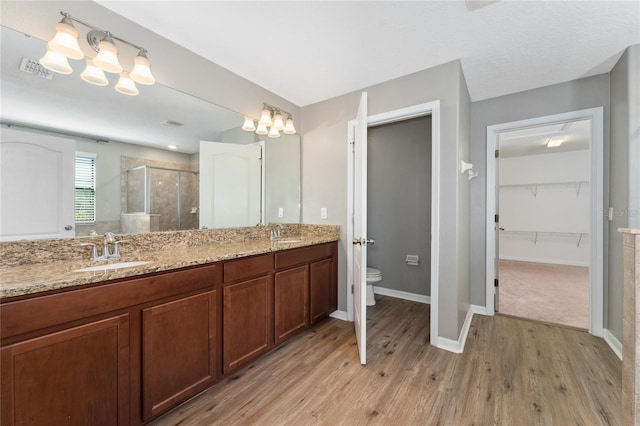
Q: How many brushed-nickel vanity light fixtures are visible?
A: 2